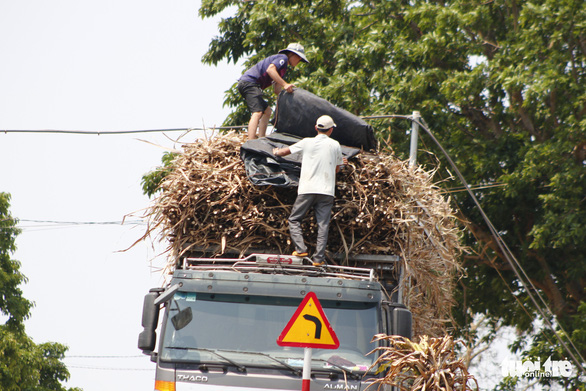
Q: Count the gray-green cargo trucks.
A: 1